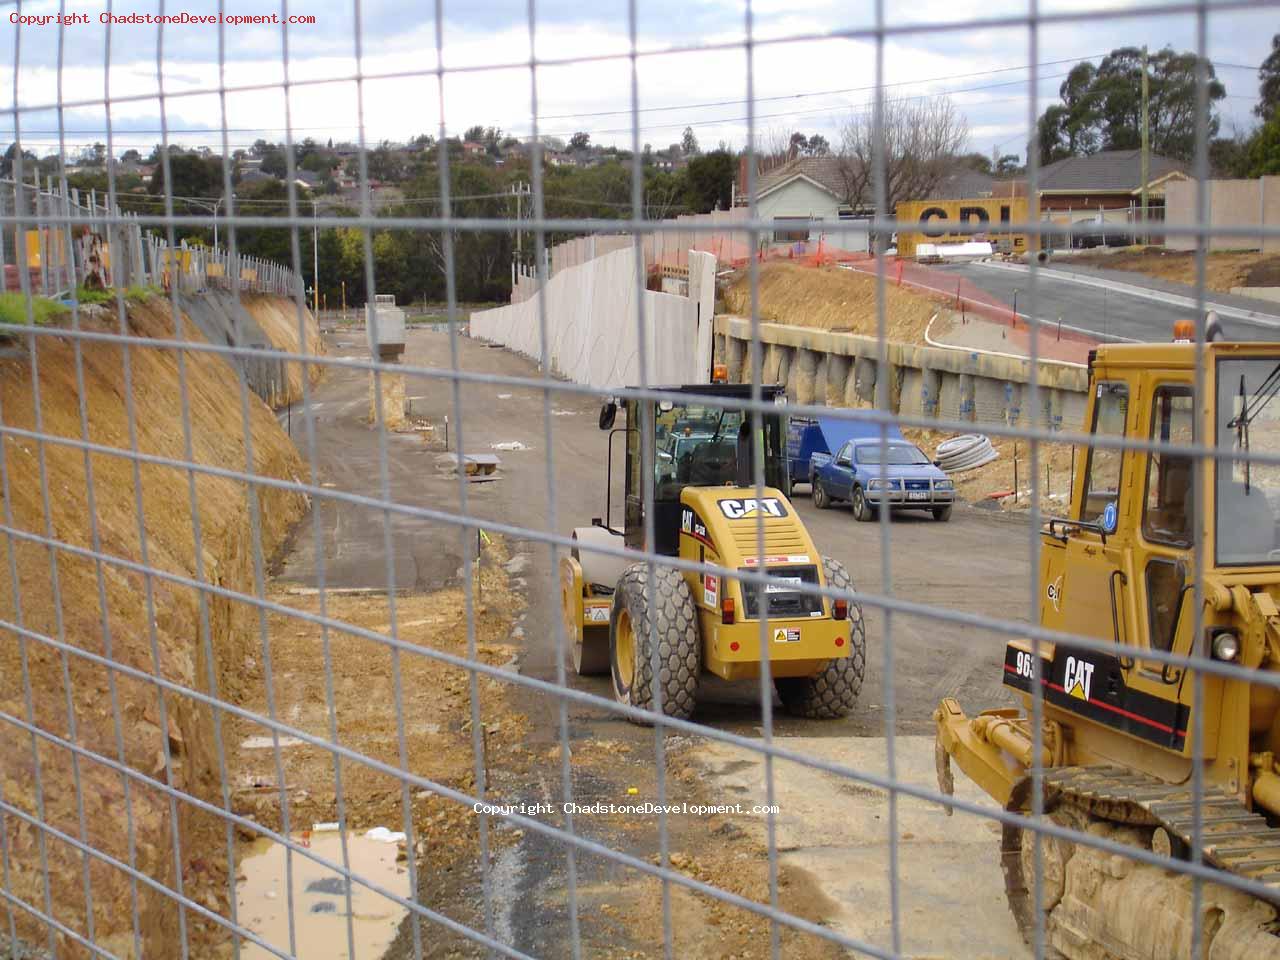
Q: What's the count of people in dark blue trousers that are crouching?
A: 0